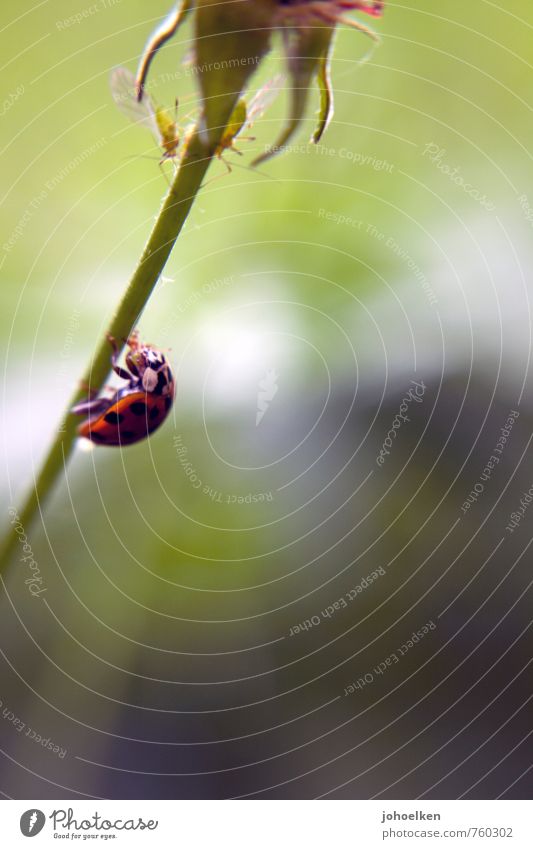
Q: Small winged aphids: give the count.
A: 2